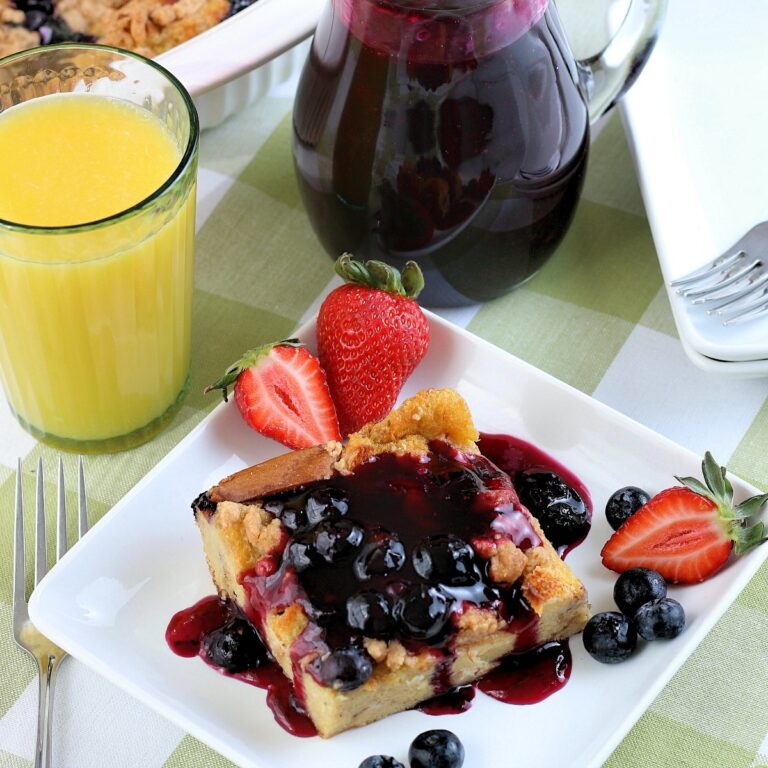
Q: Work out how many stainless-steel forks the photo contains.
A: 3